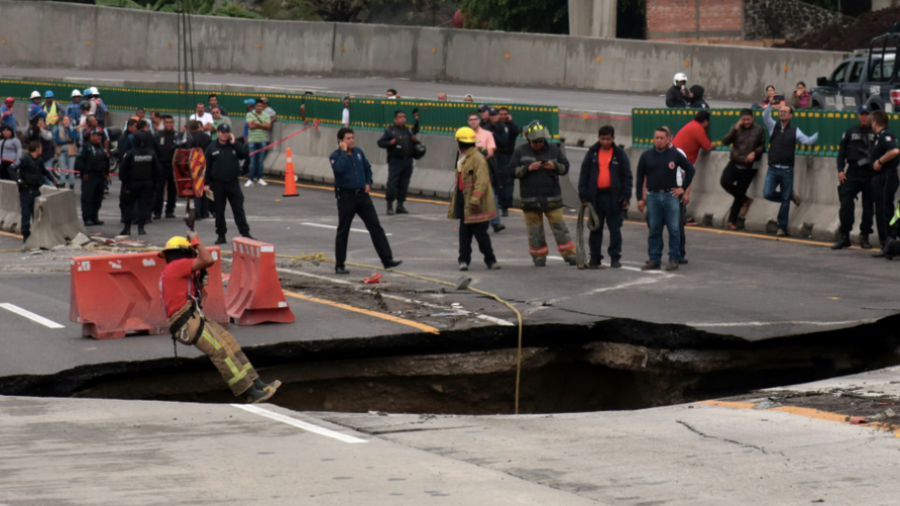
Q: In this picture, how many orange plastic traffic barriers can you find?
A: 2